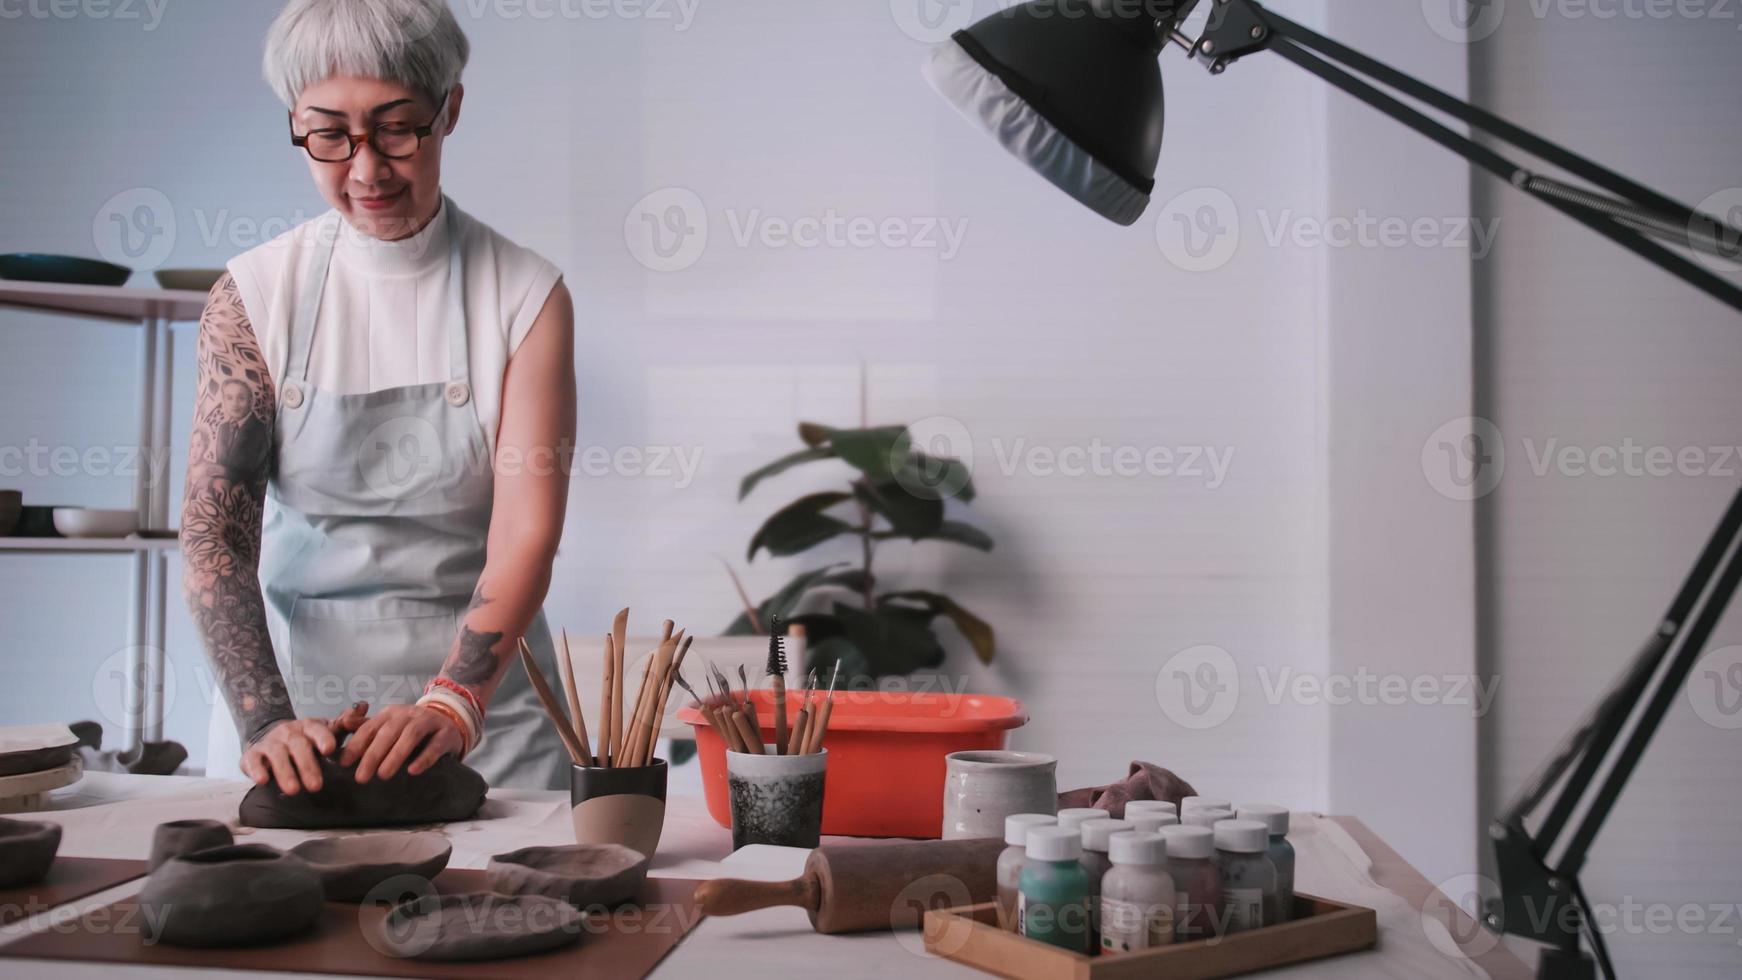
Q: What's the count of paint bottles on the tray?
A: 12